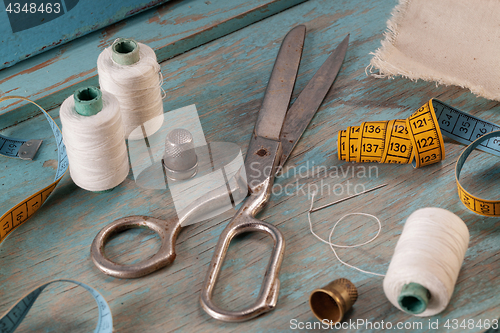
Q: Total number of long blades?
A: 2